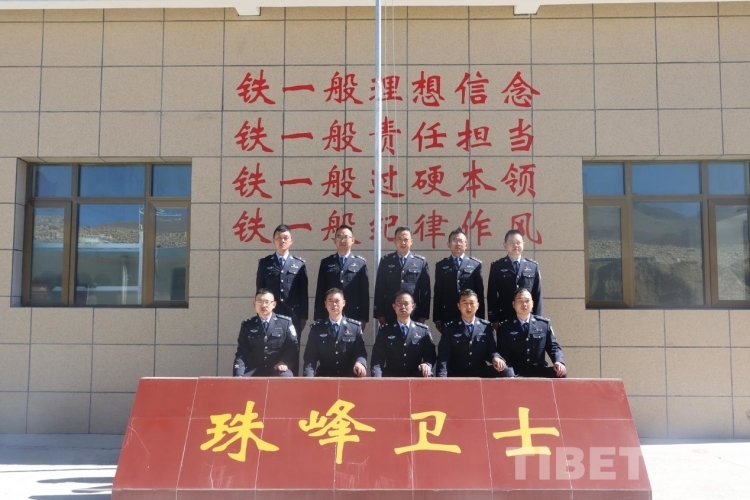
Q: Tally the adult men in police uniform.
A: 10